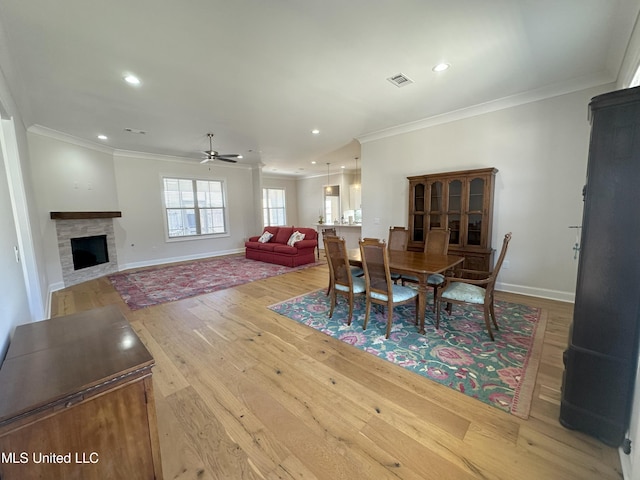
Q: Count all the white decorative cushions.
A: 2